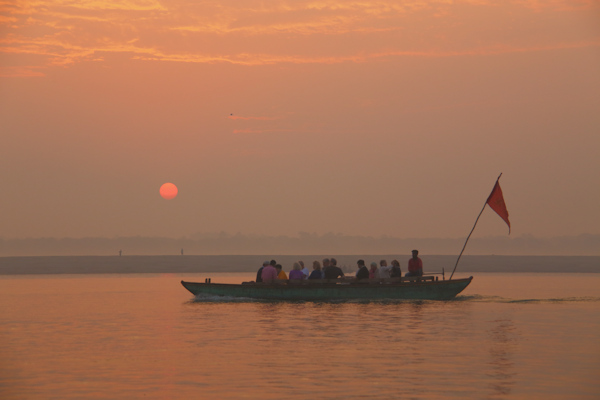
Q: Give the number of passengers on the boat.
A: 13